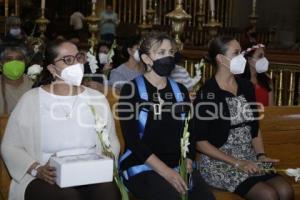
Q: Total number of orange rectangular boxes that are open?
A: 0